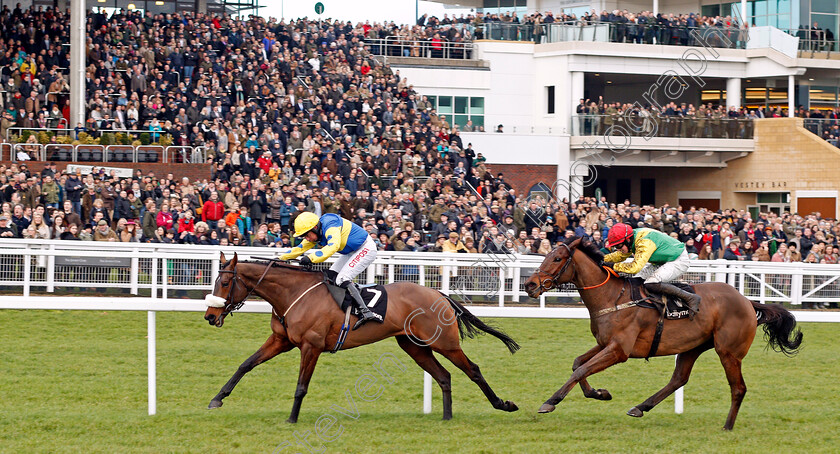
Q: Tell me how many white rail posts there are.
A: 3